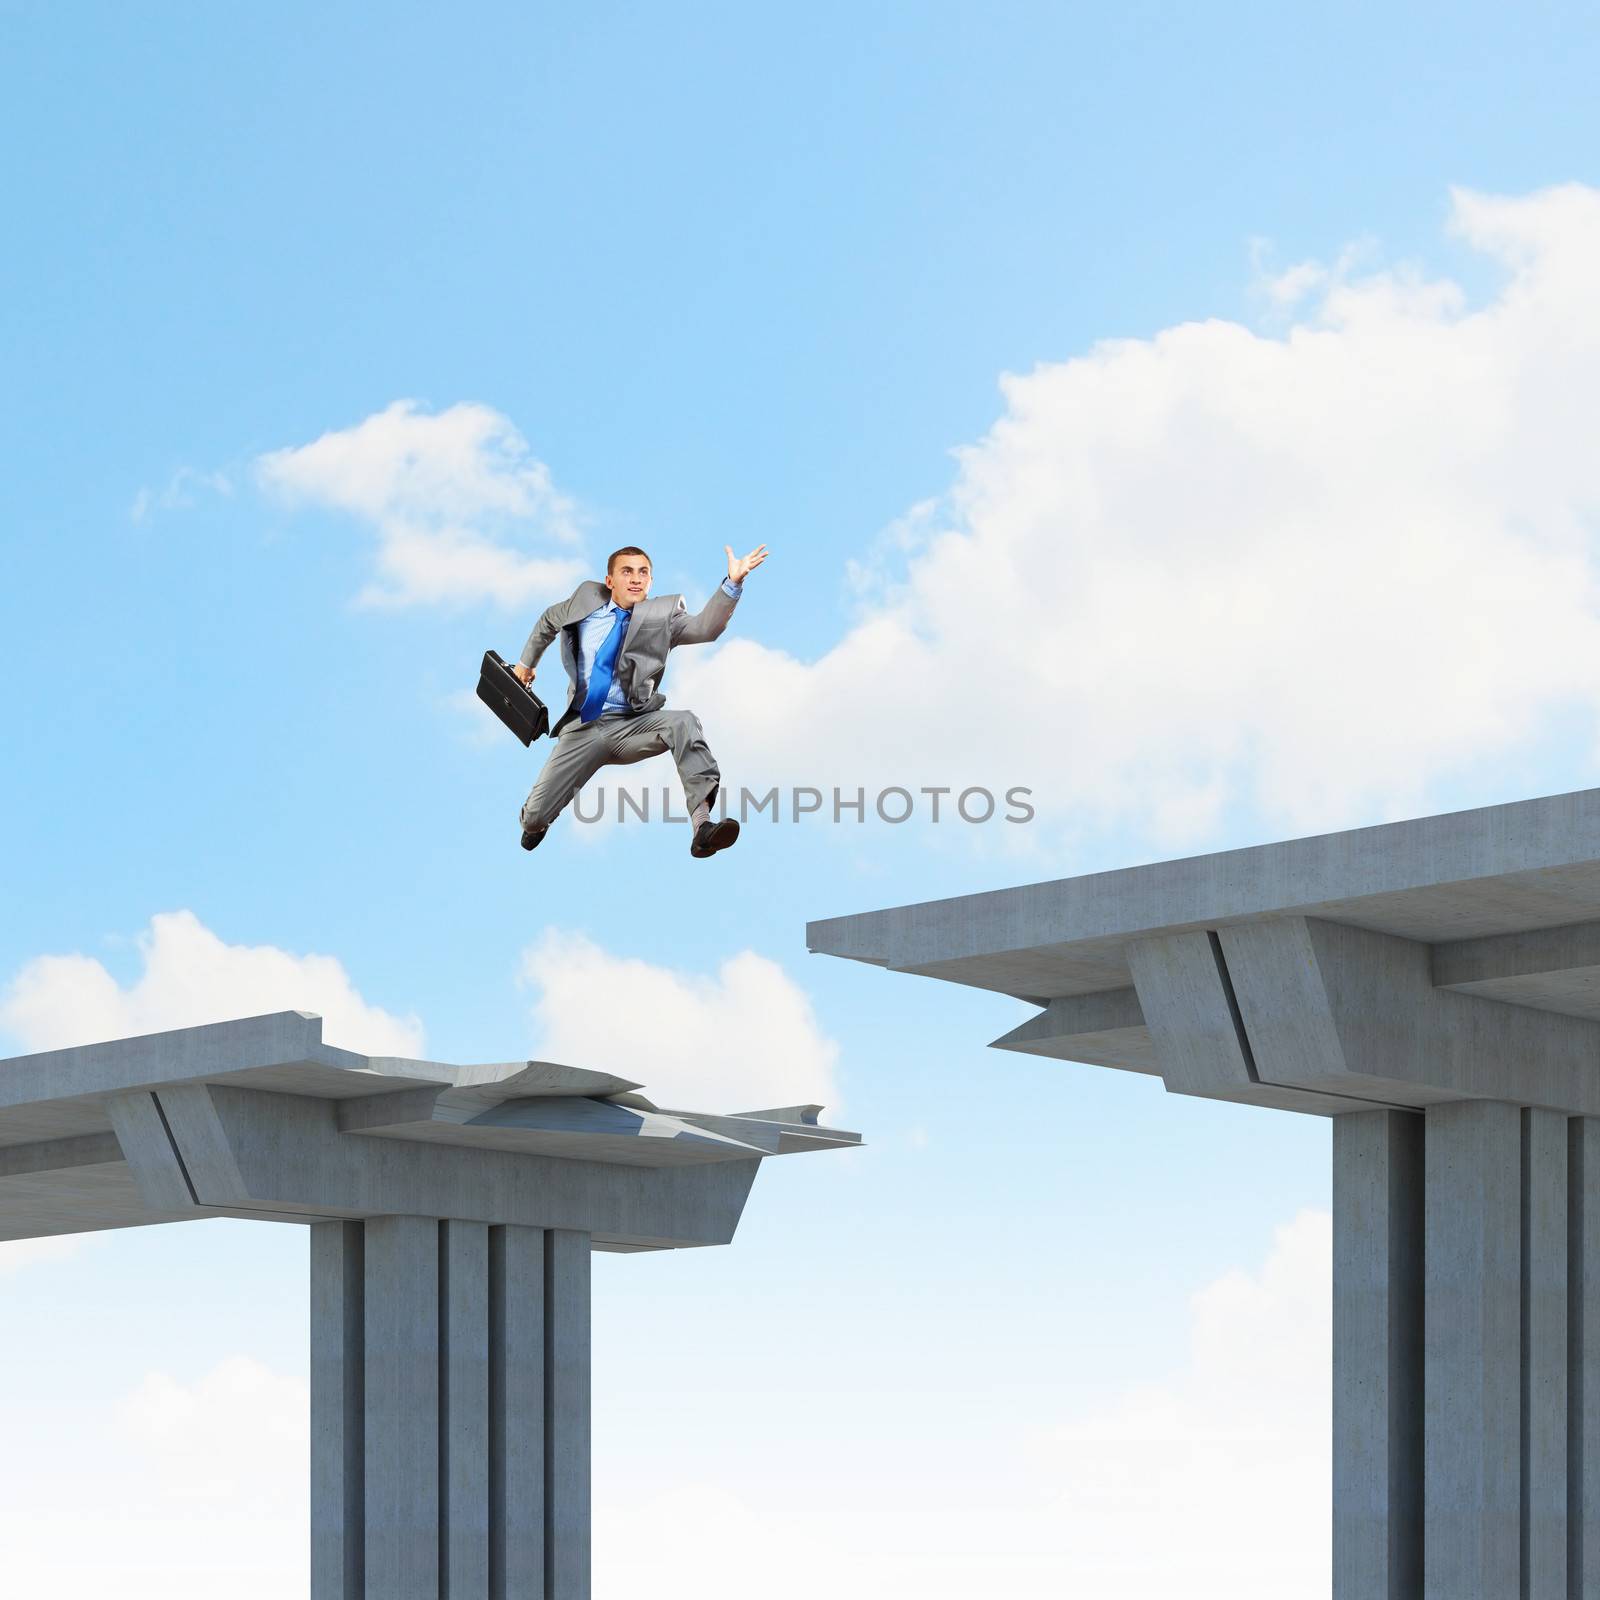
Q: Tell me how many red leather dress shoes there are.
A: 0